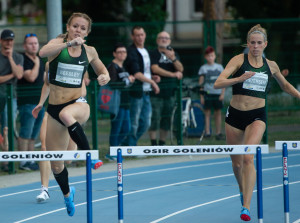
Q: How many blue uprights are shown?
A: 4